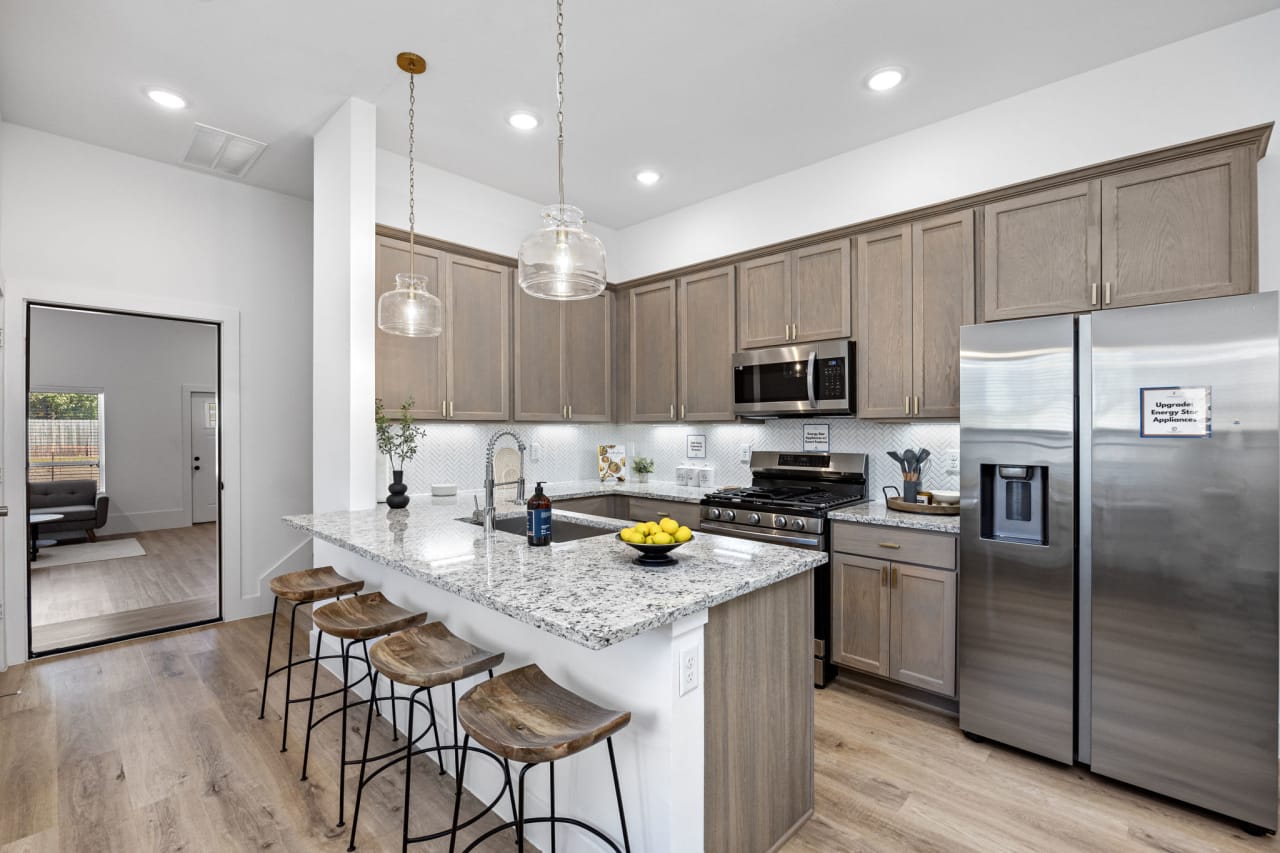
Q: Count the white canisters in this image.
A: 3